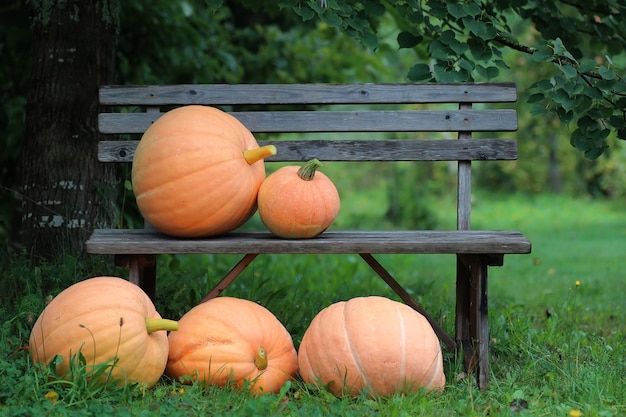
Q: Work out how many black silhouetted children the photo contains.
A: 0